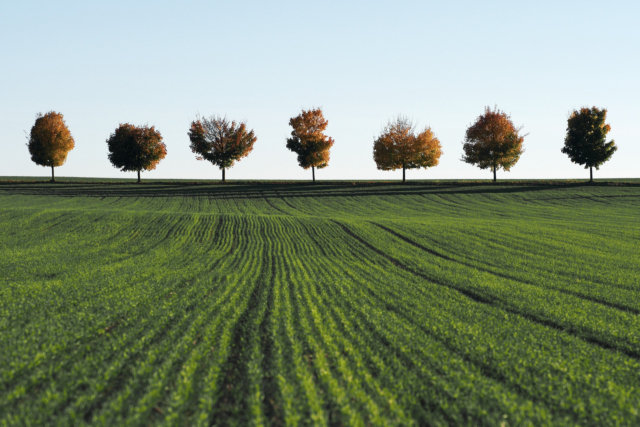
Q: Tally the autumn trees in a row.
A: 7